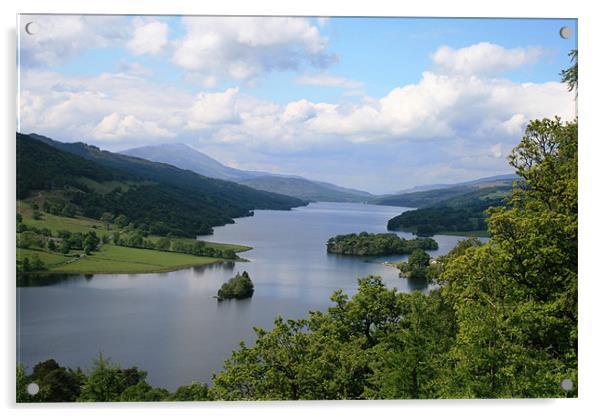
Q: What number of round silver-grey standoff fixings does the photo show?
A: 4